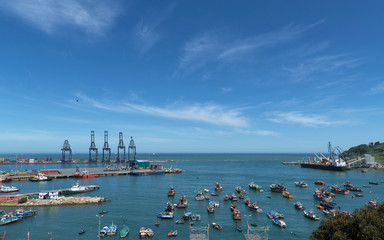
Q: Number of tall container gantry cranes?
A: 5